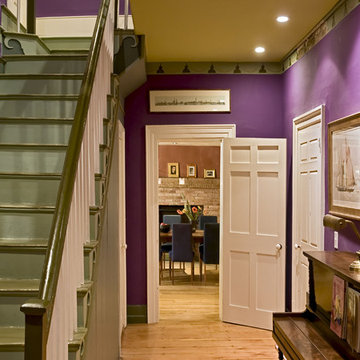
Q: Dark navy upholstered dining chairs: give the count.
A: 4